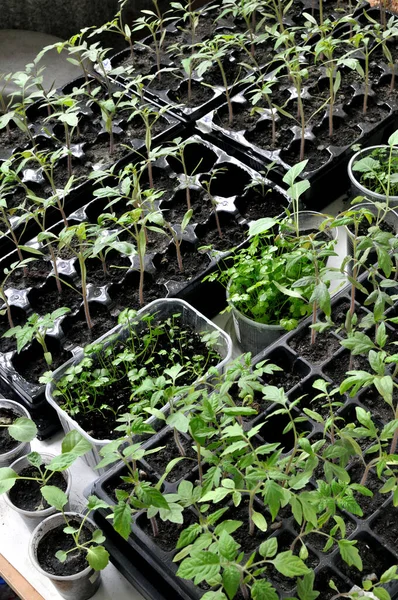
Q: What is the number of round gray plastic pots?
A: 7